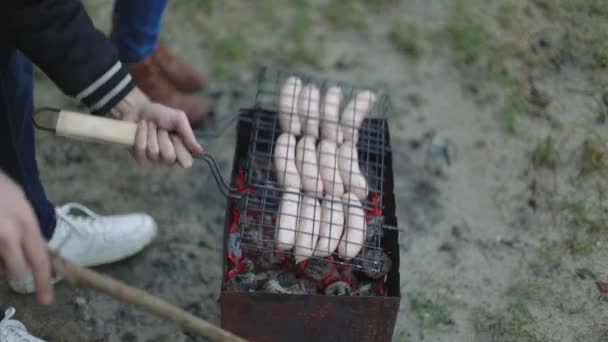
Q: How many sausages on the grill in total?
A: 12